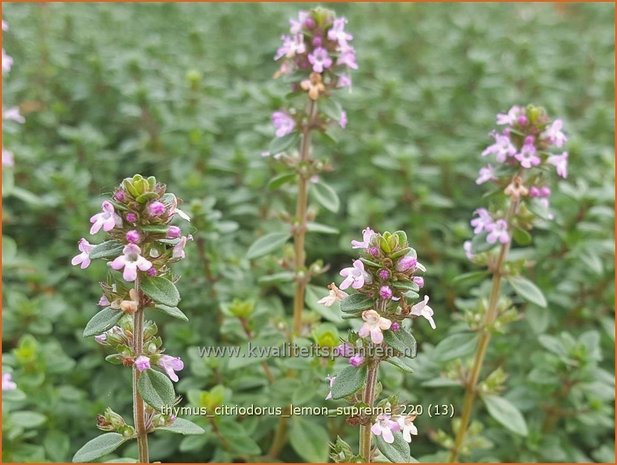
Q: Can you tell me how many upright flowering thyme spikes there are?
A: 4